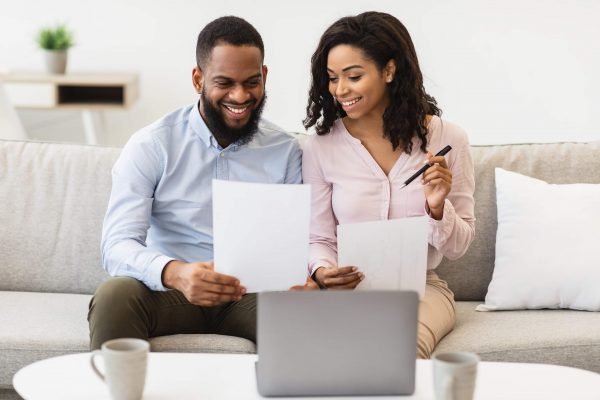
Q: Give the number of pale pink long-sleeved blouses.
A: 1